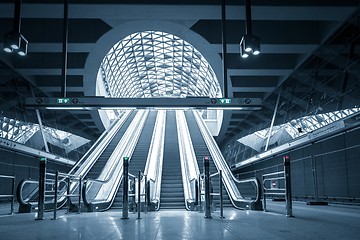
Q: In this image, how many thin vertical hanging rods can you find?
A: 4